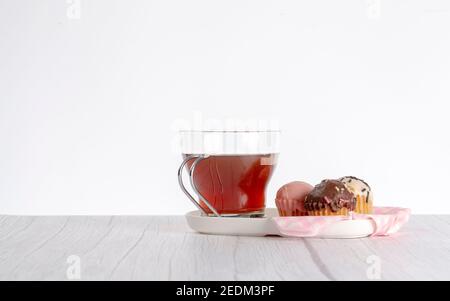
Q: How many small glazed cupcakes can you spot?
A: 3